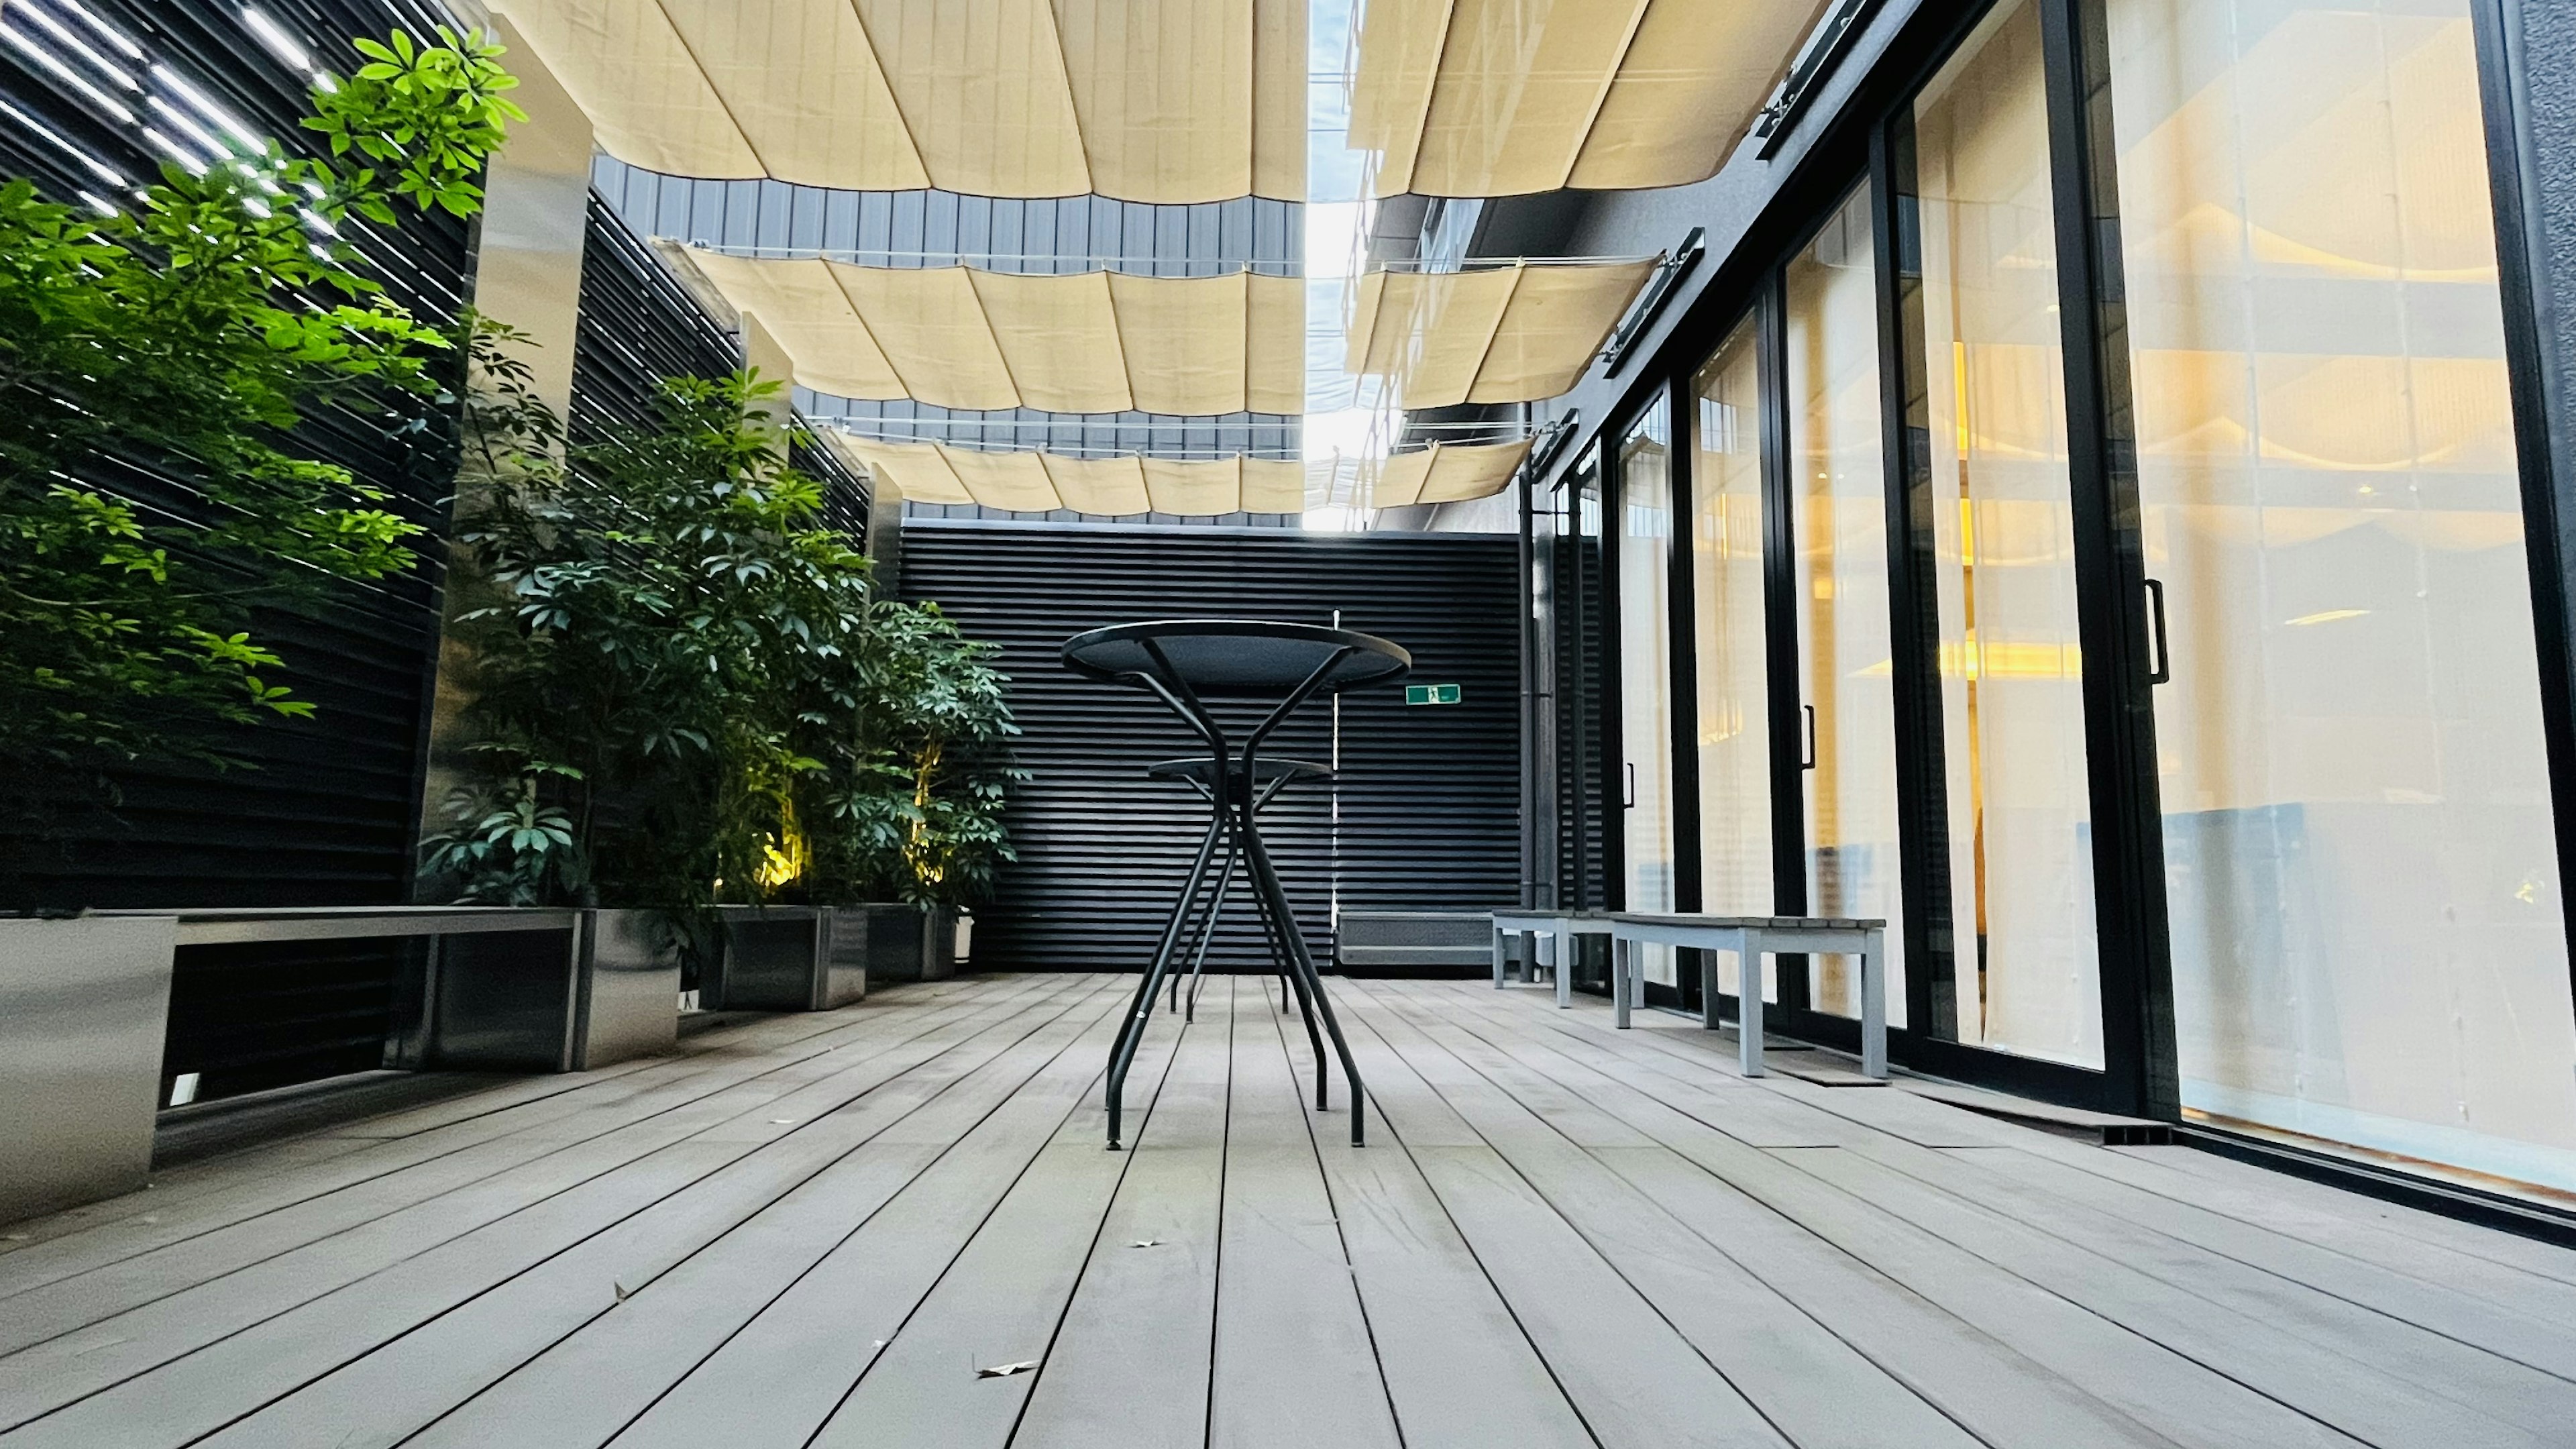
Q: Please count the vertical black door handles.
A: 3